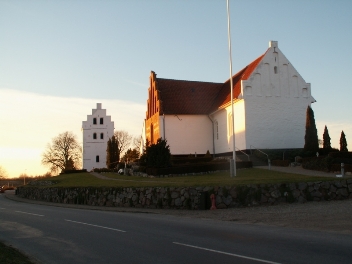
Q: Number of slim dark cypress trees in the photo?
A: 3